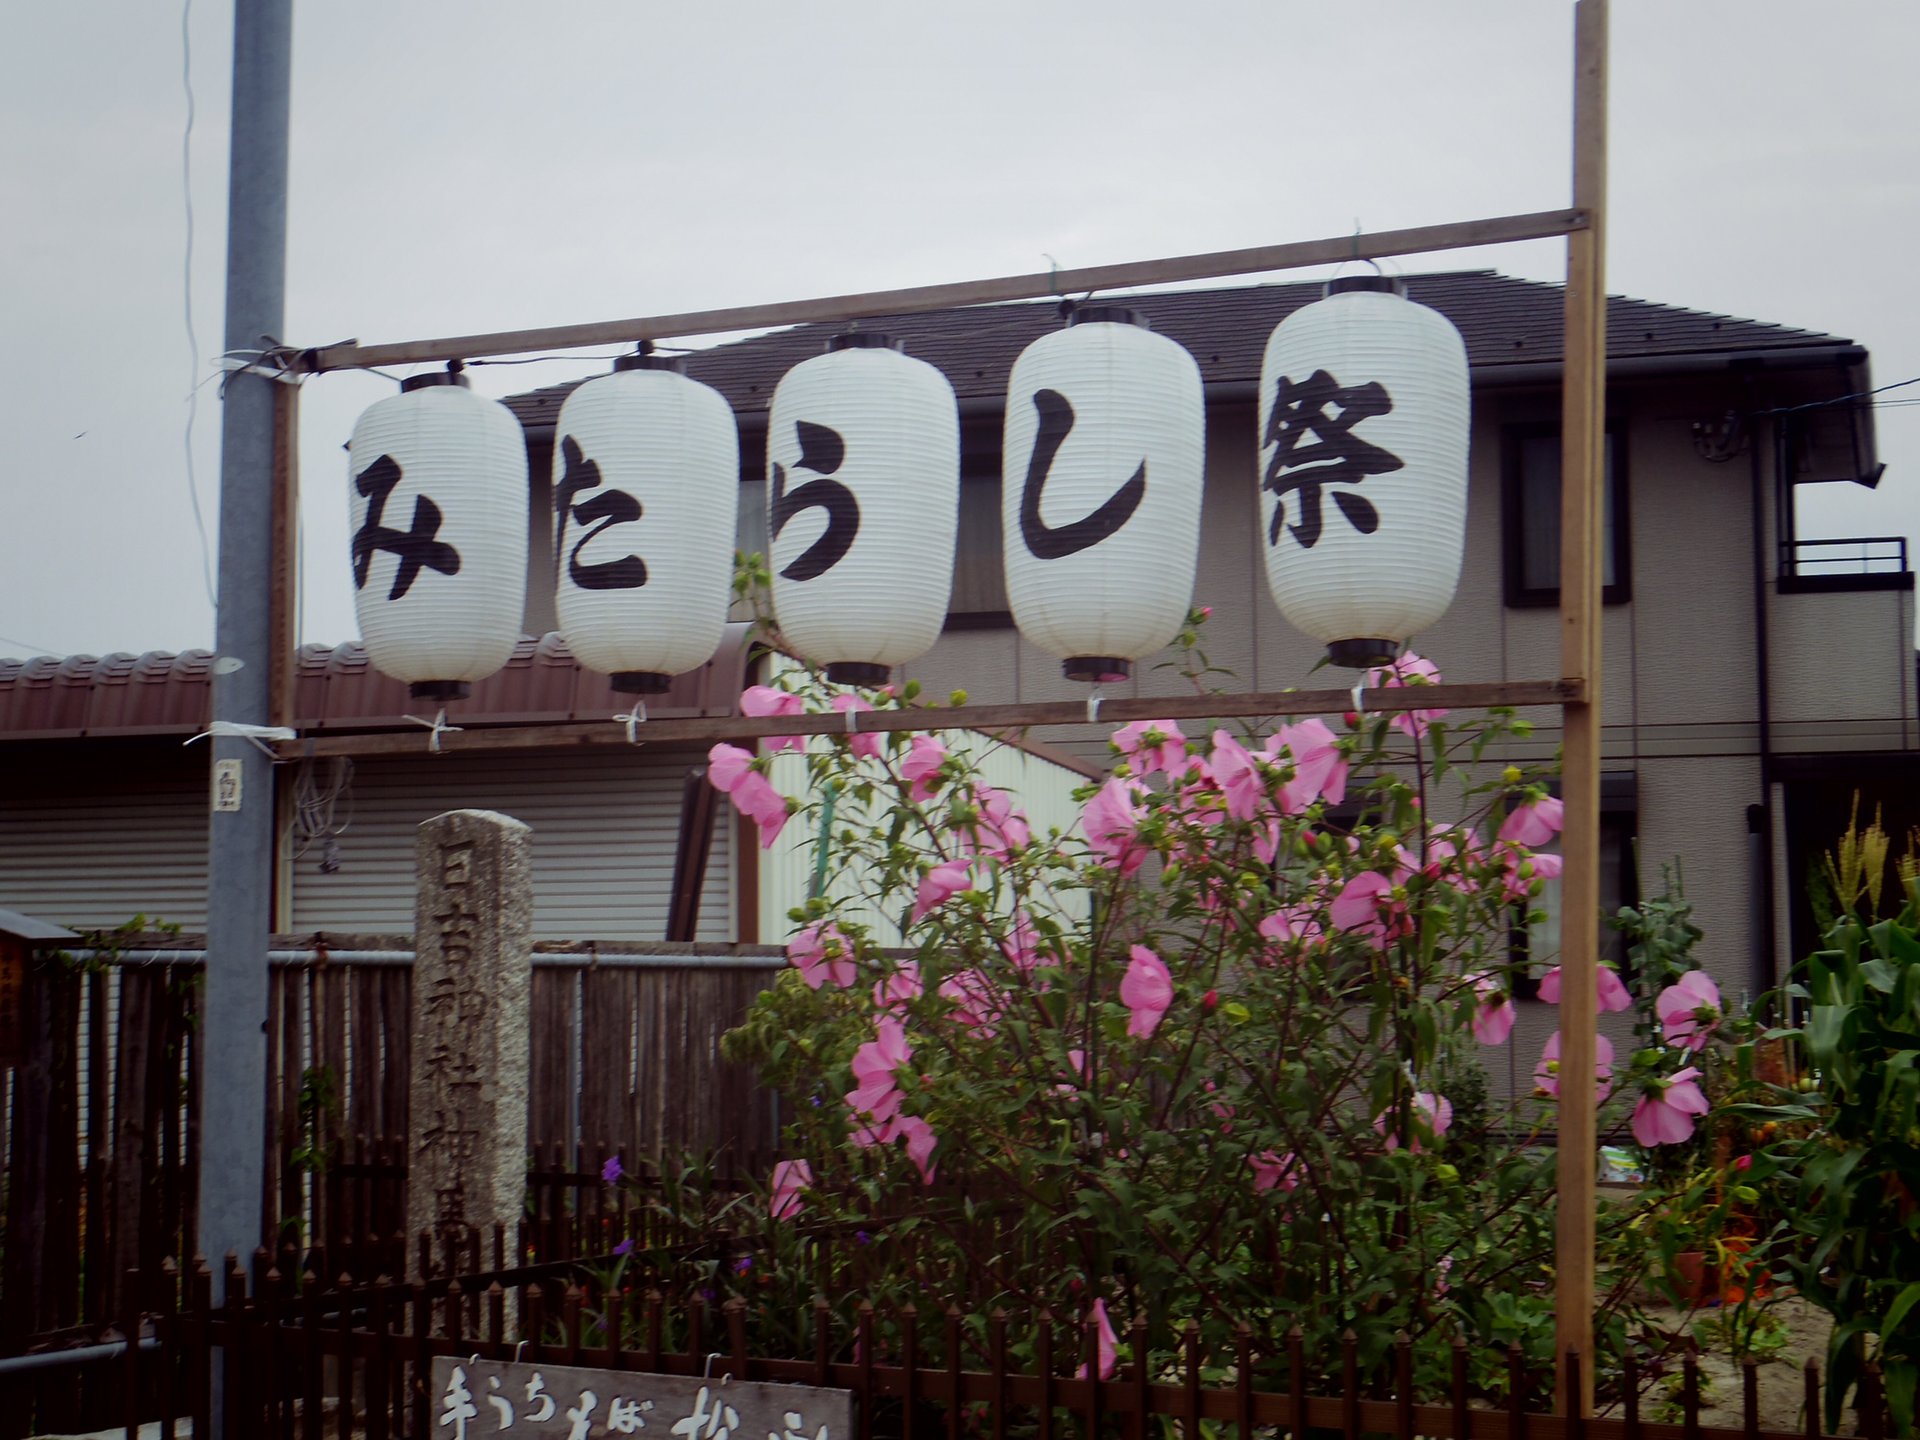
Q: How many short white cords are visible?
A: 5